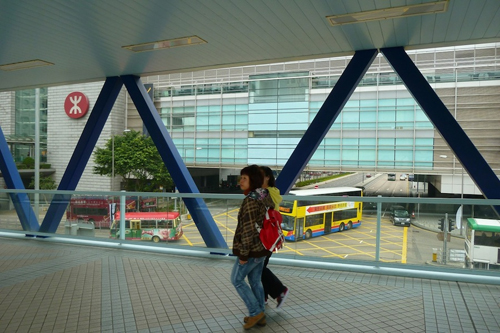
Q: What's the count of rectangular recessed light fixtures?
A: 3